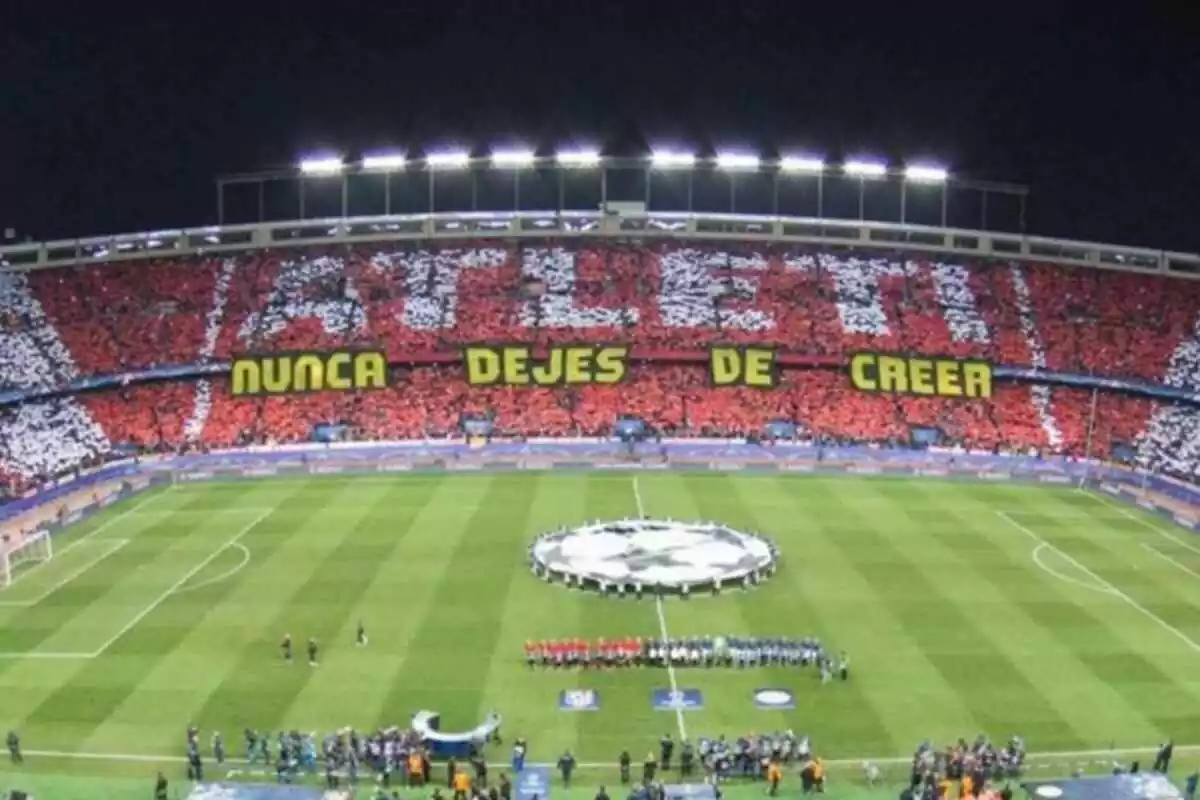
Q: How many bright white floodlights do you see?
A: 10